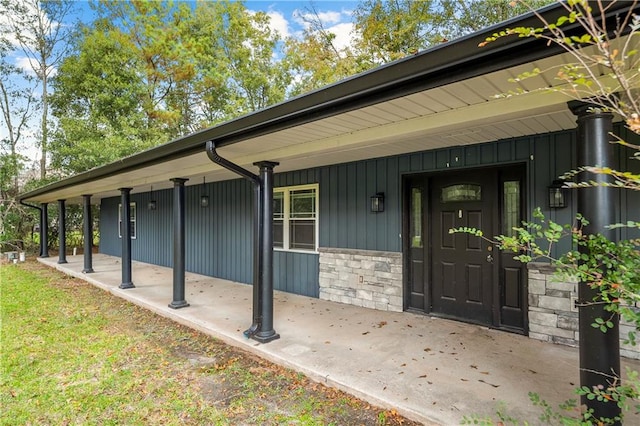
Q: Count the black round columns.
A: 7